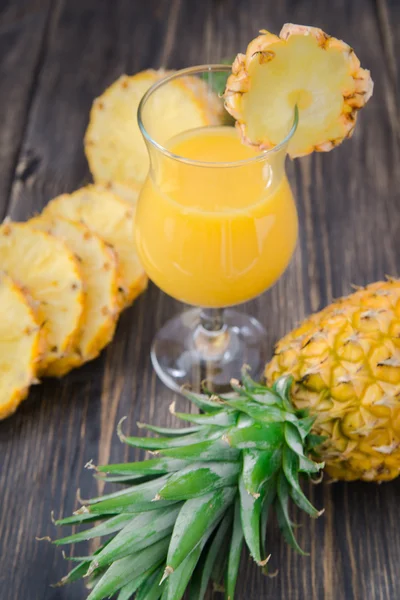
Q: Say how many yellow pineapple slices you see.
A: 6